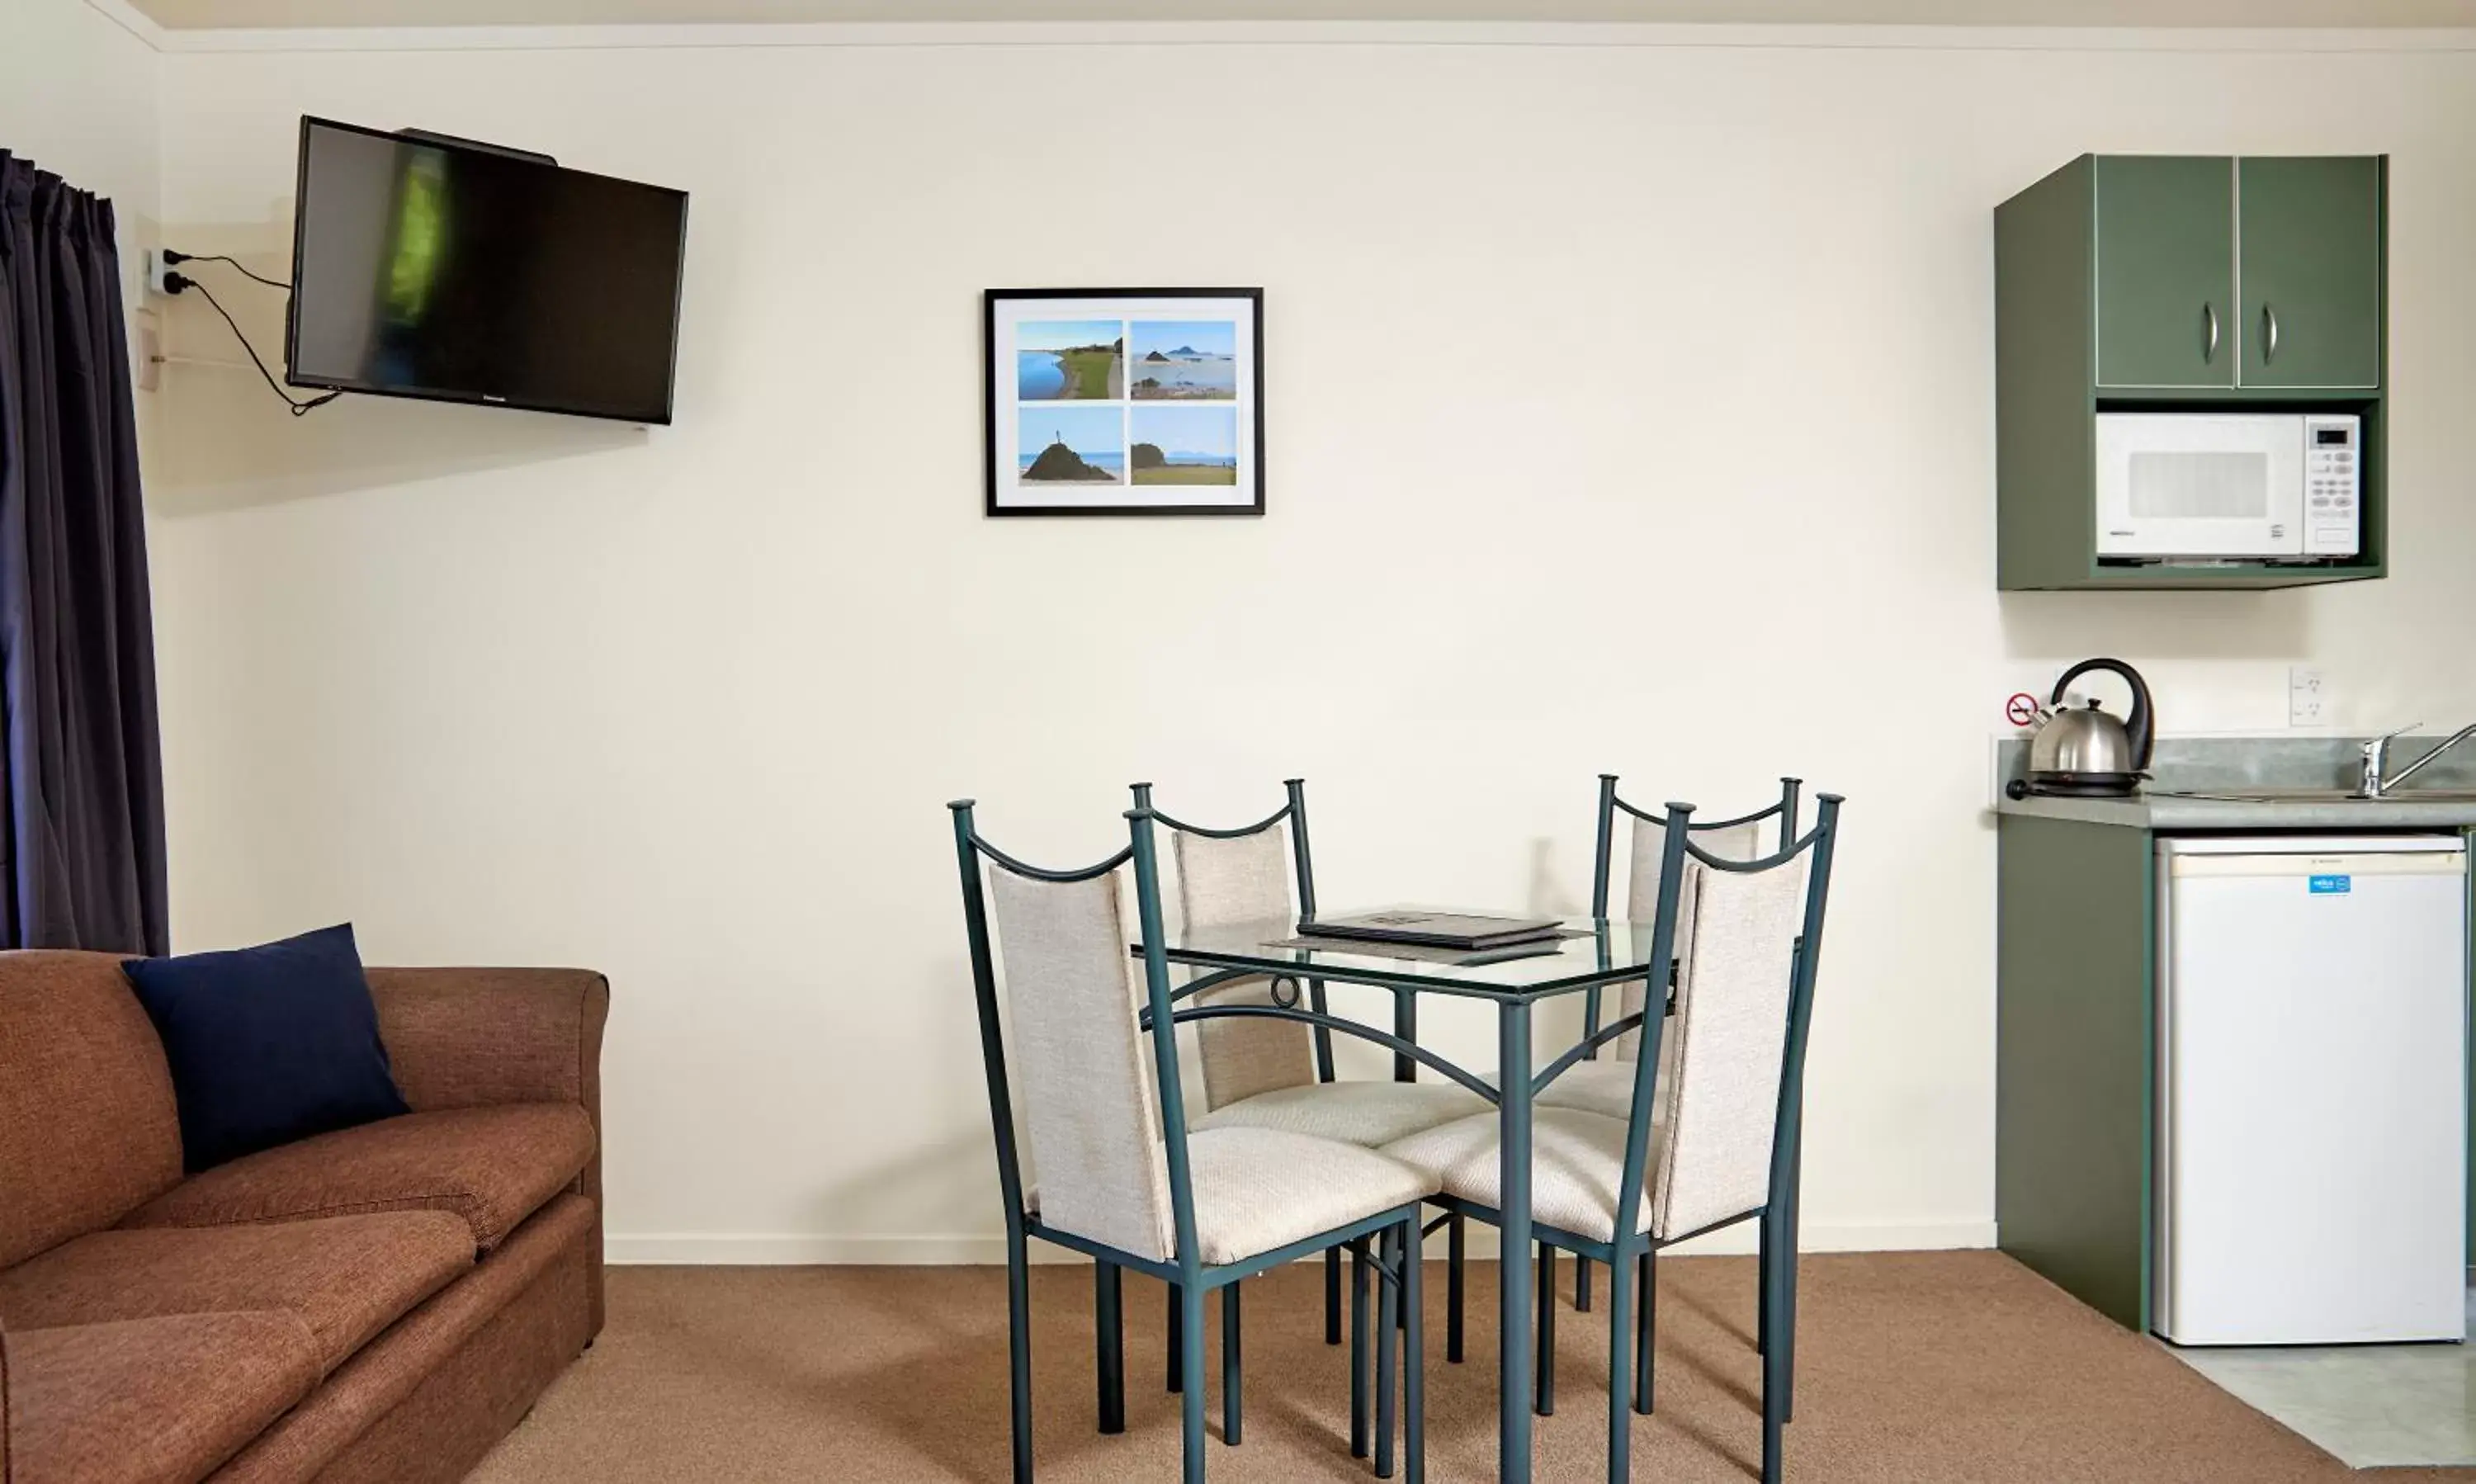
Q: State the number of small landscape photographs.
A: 4